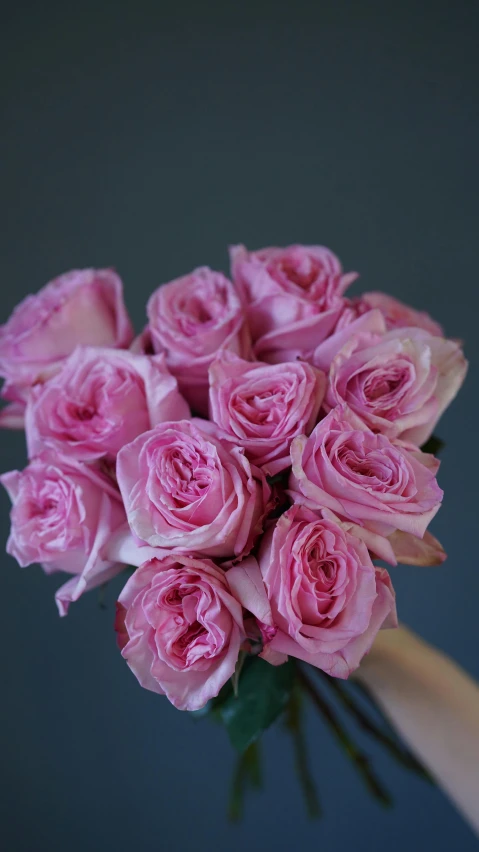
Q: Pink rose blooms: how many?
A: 12